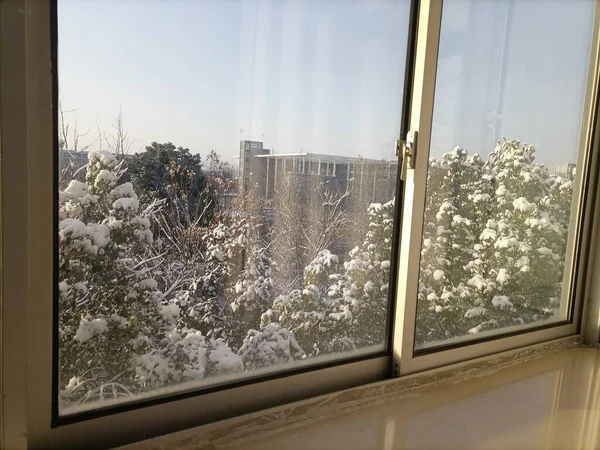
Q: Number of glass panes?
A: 2